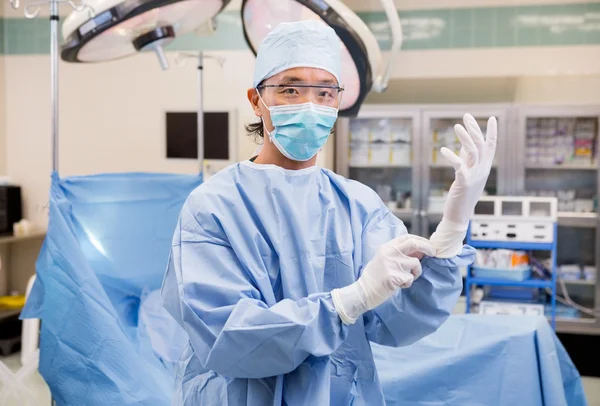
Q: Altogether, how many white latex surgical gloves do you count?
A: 2